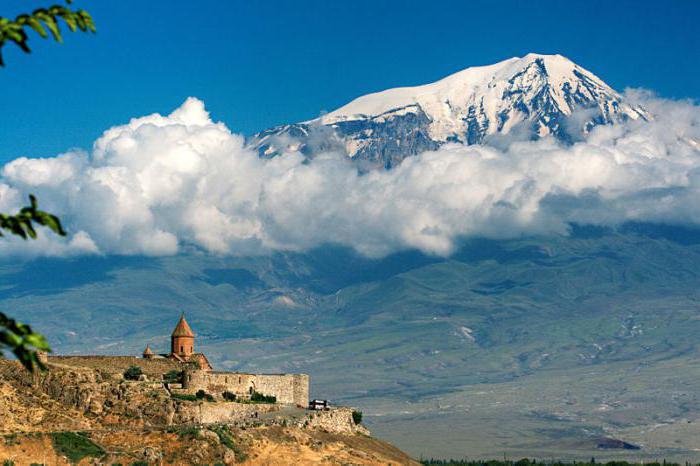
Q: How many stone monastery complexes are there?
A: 1